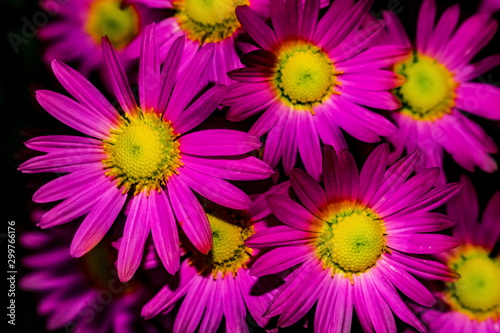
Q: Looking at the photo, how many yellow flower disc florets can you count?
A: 8